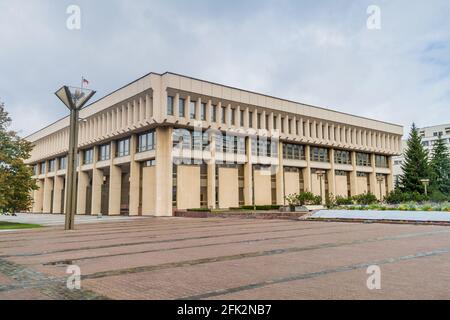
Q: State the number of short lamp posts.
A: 3